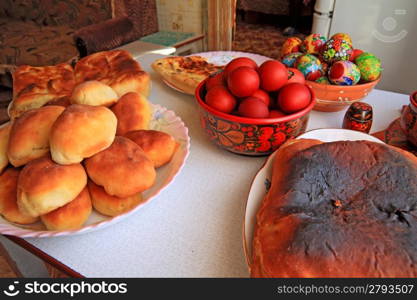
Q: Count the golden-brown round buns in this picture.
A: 11